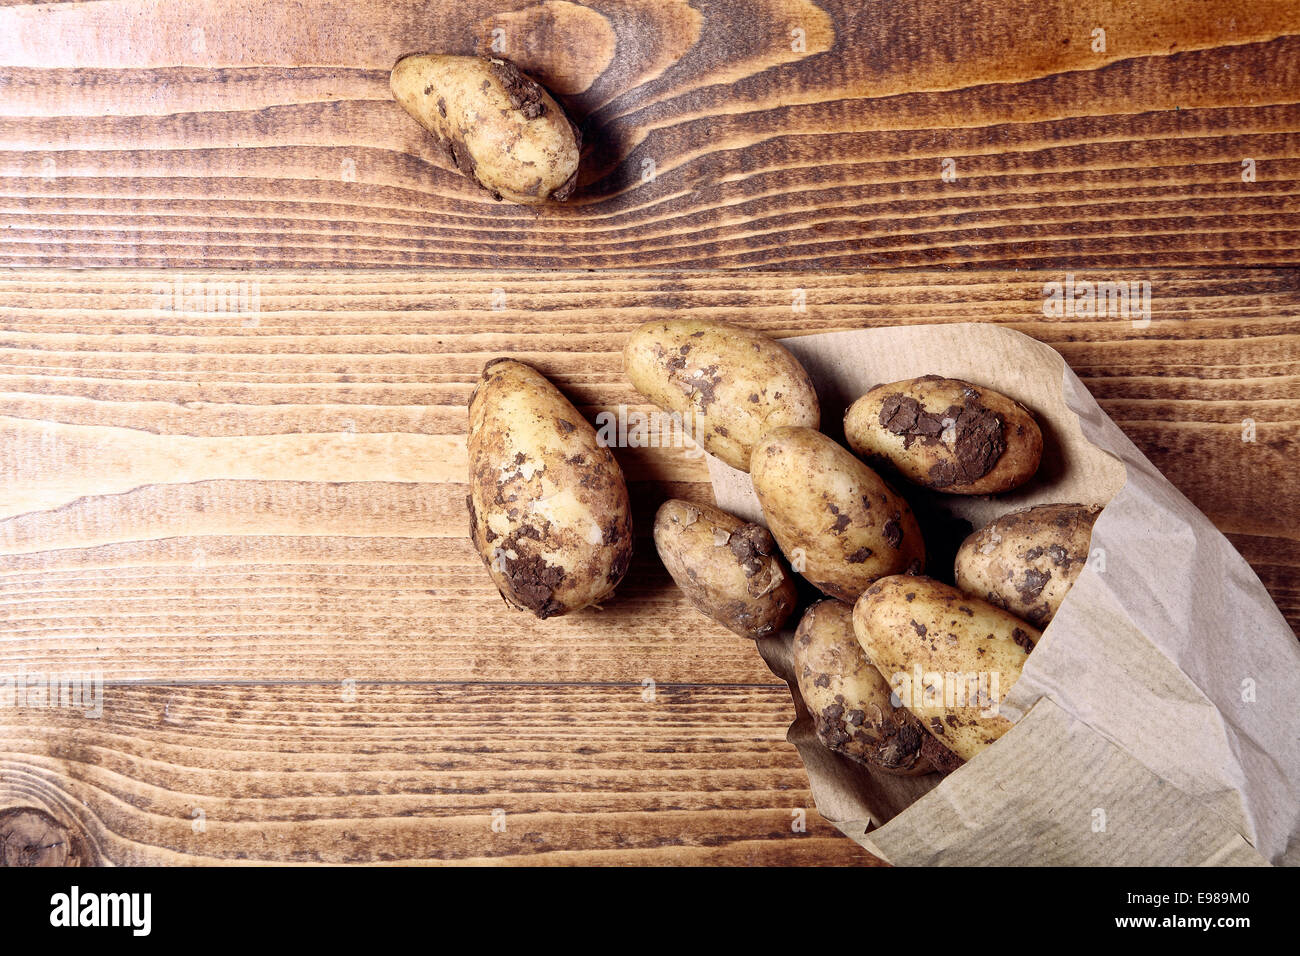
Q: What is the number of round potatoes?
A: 9